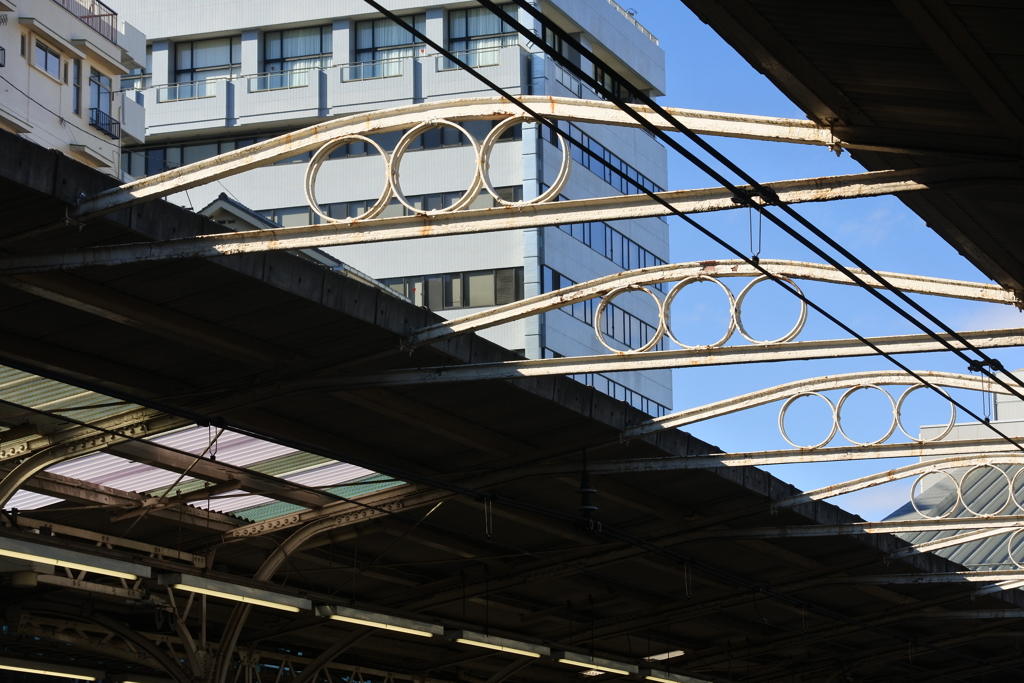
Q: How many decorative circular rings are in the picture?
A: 13